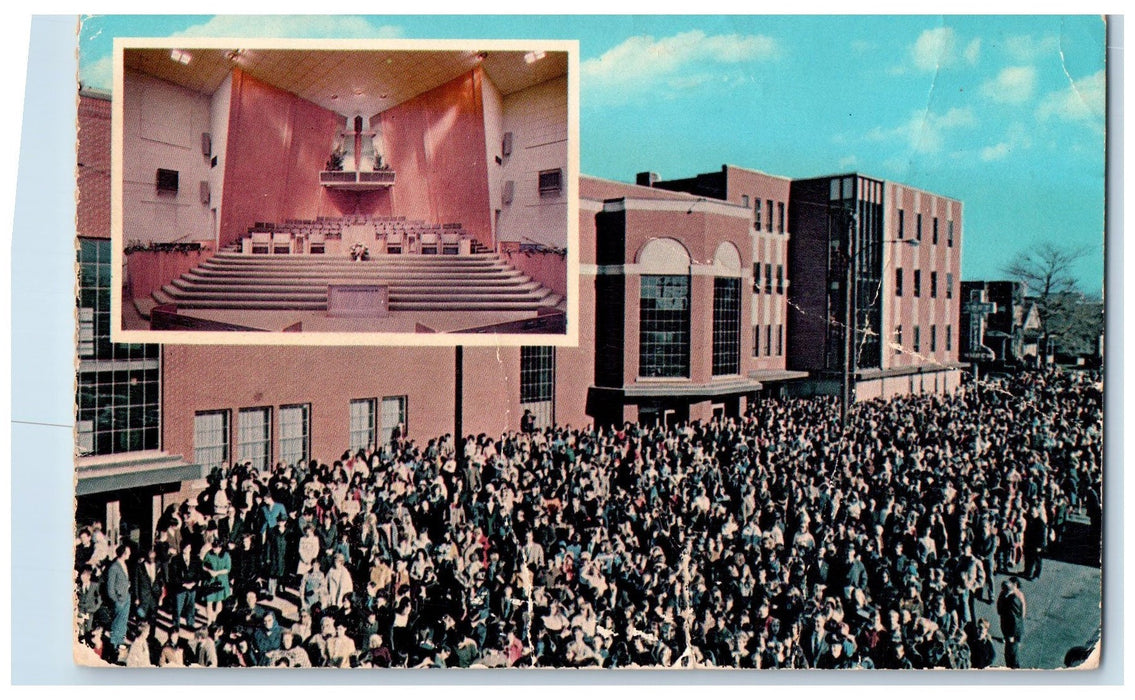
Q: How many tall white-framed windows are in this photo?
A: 5